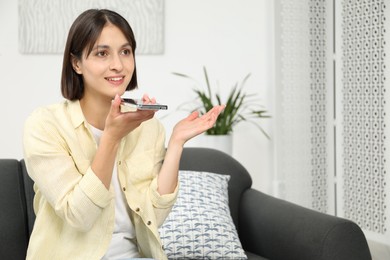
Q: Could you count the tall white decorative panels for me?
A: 2